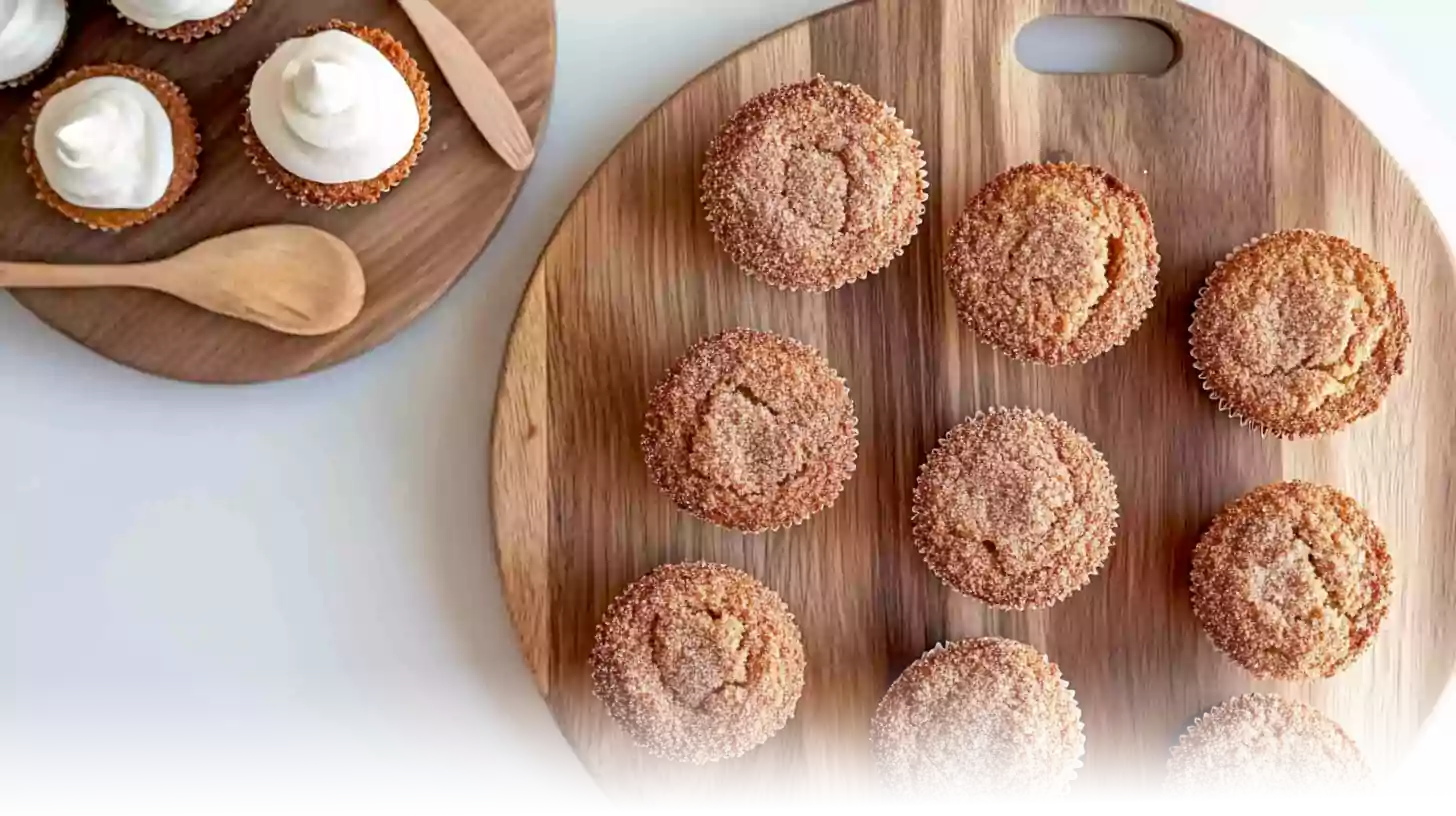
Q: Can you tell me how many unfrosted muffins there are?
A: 9